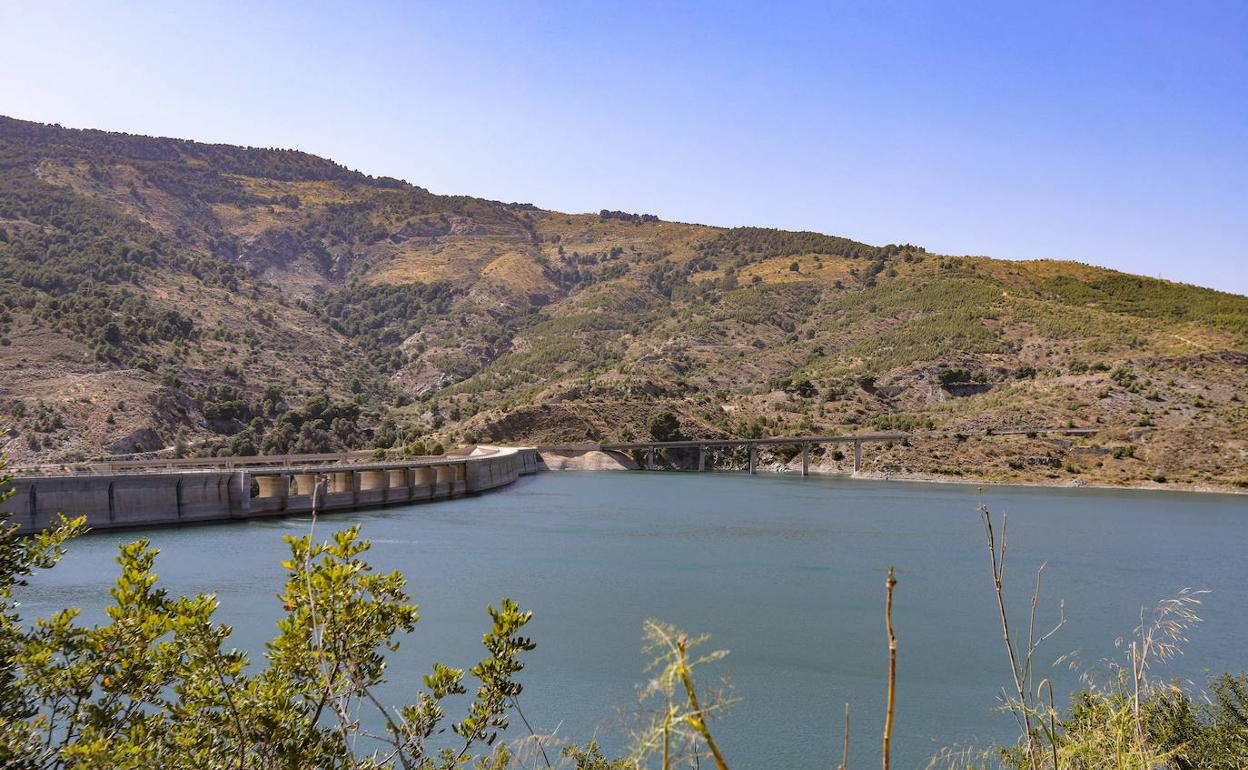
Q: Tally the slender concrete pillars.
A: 5